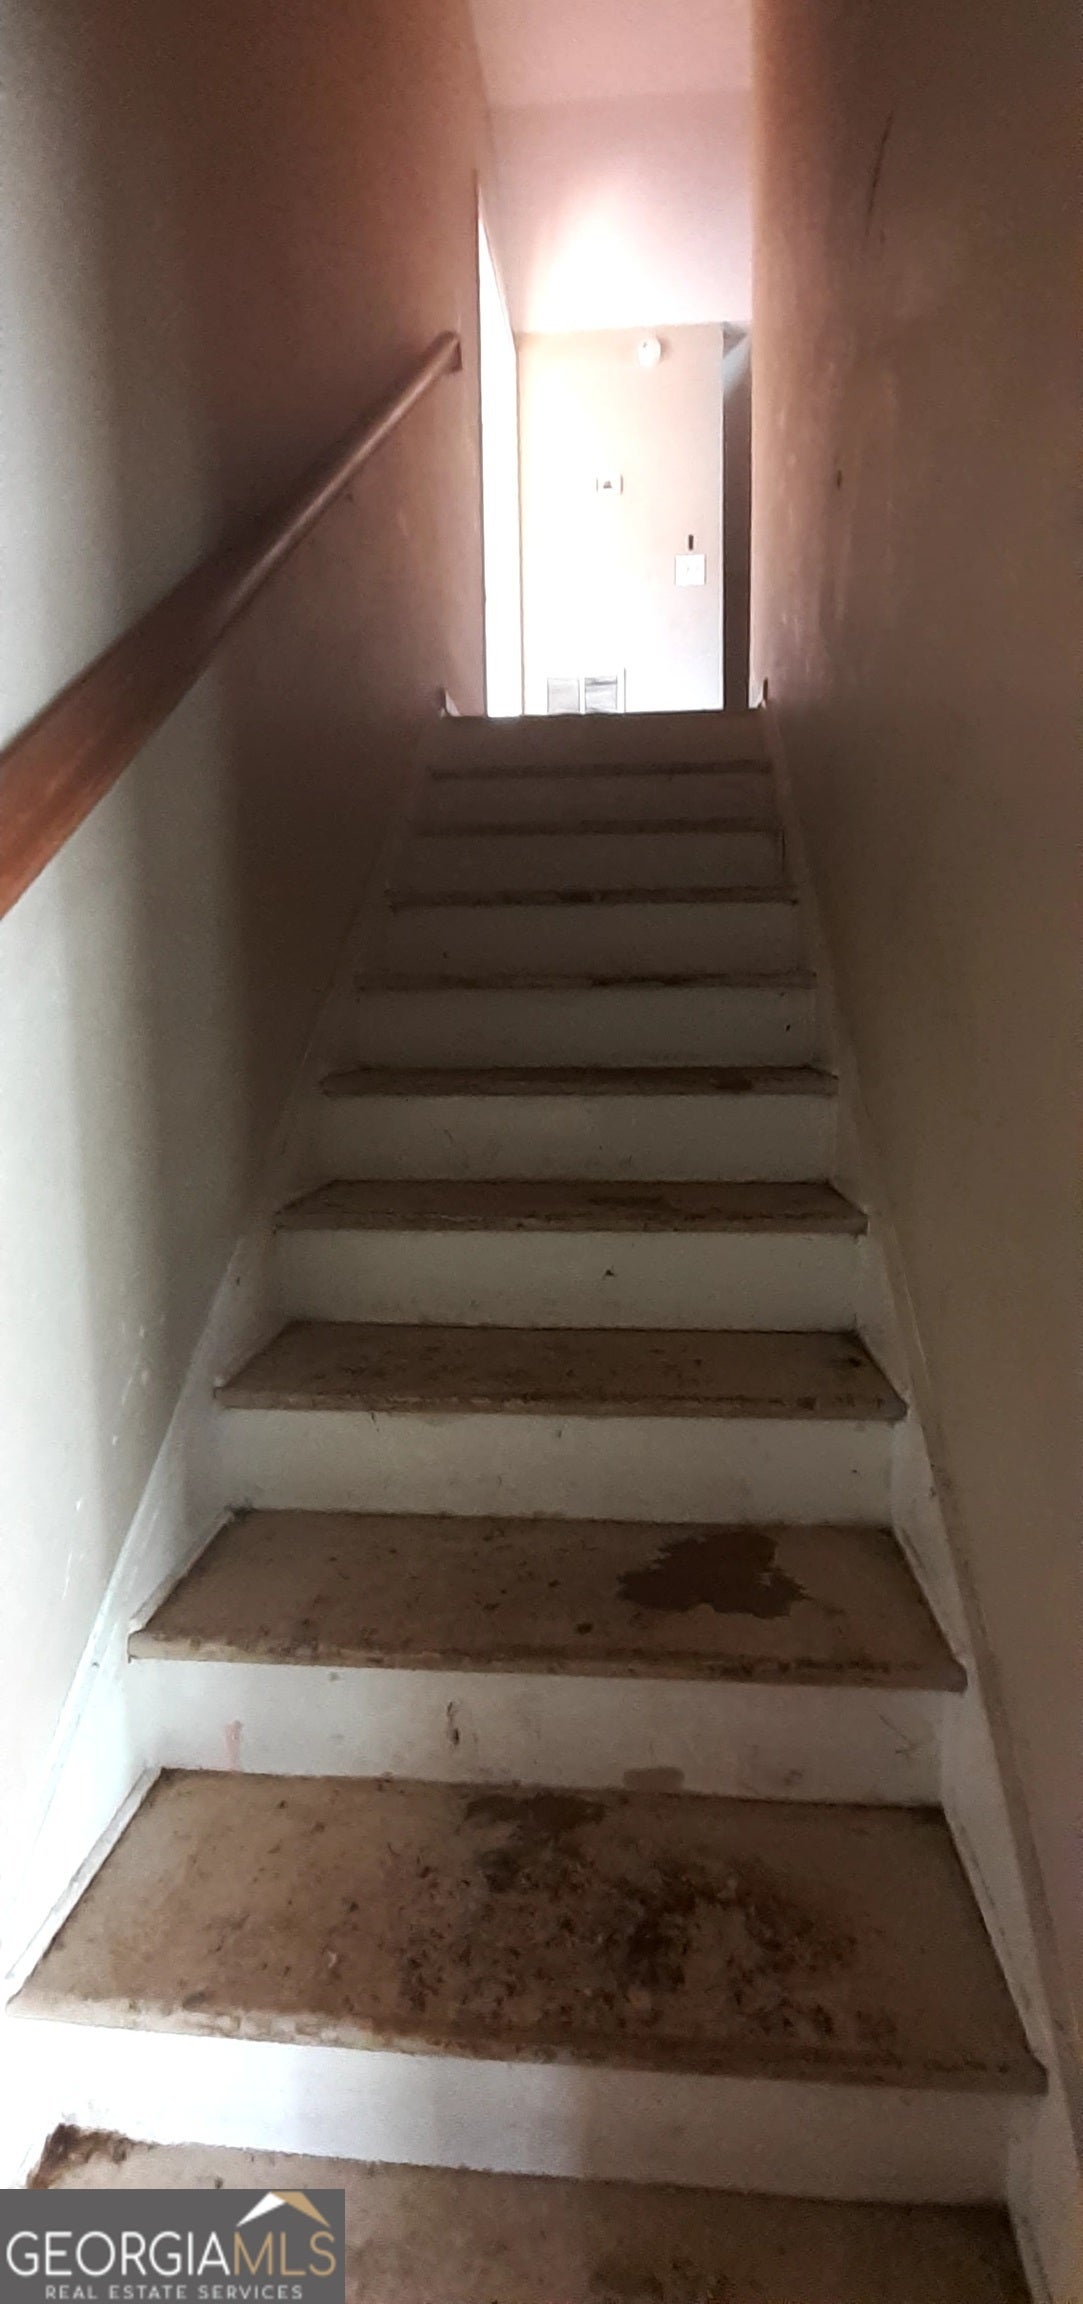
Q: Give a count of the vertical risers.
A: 10